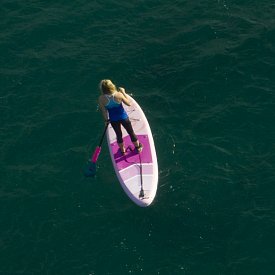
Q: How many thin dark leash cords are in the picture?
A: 1